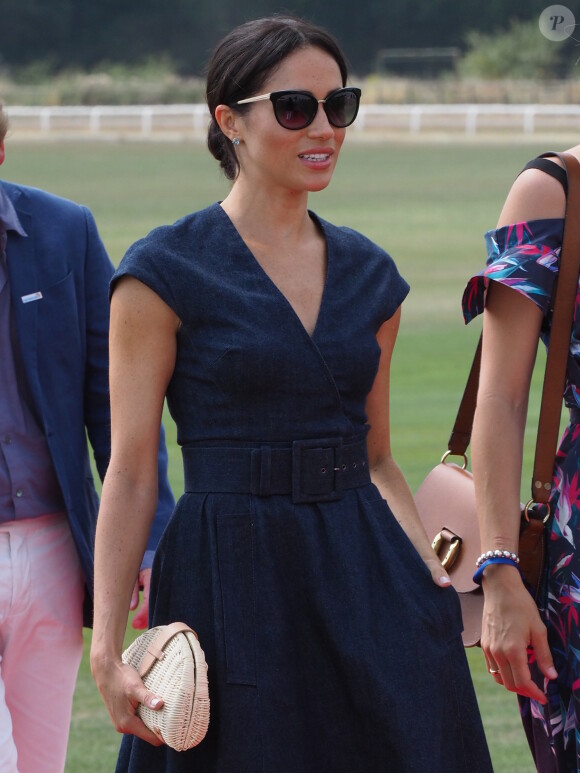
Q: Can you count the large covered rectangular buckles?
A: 1